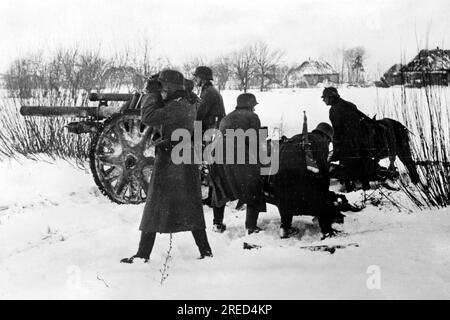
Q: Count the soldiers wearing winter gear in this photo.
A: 5